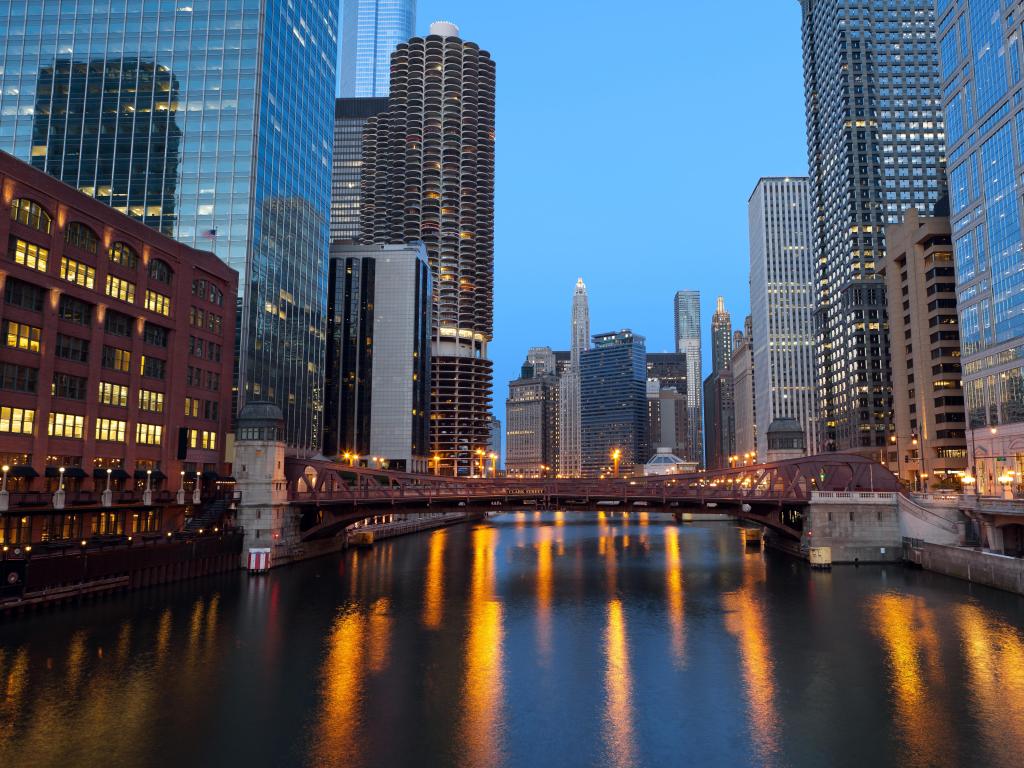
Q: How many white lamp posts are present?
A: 6